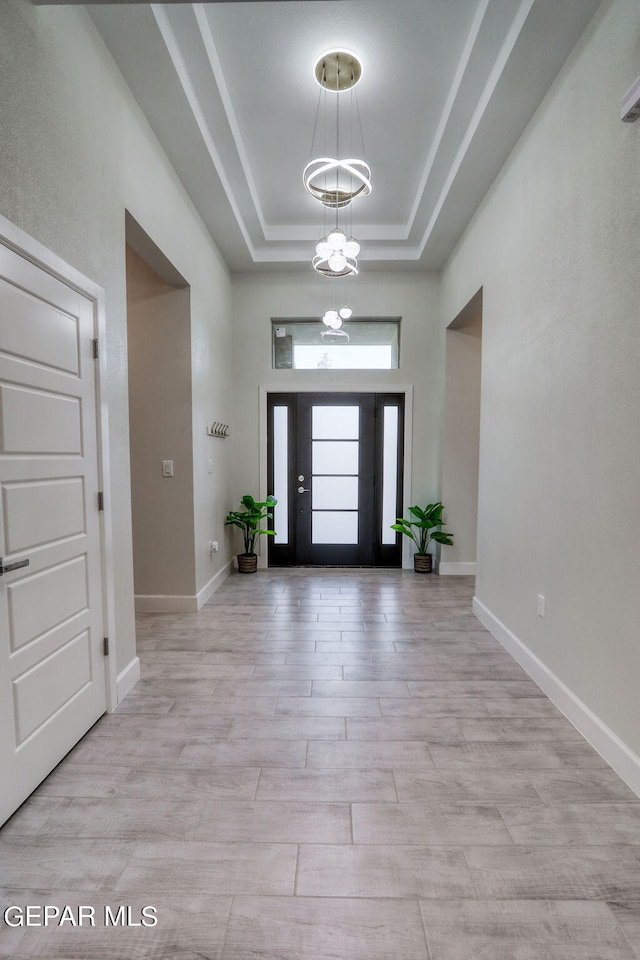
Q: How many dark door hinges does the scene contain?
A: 3